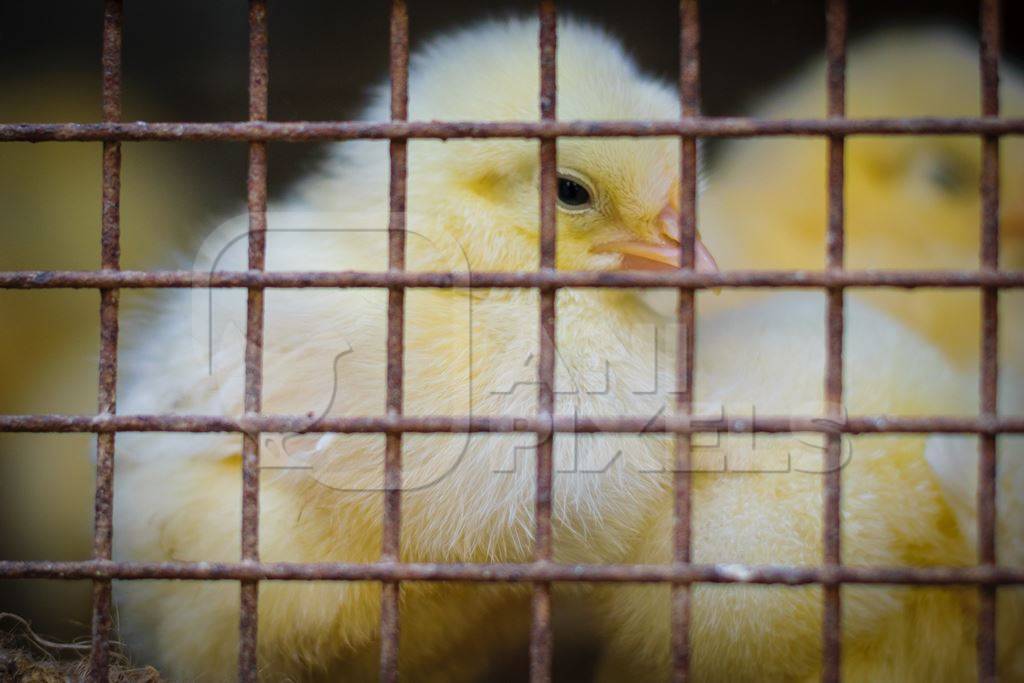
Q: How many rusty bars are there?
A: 11